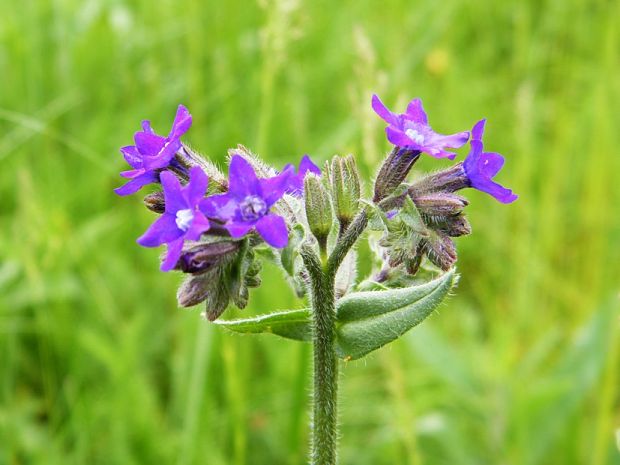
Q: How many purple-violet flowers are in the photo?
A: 6